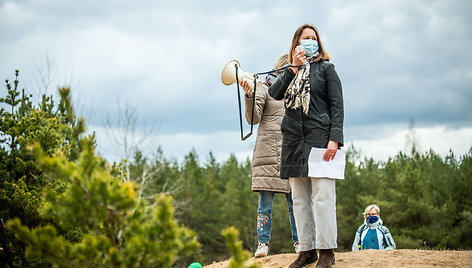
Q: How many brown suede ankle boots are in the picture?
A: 2